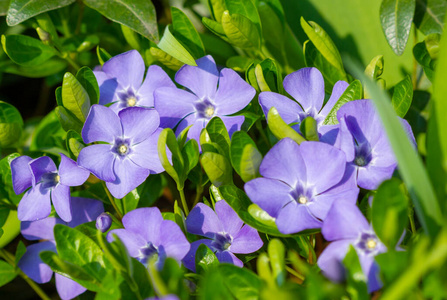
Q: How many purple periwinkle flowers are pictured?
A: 11